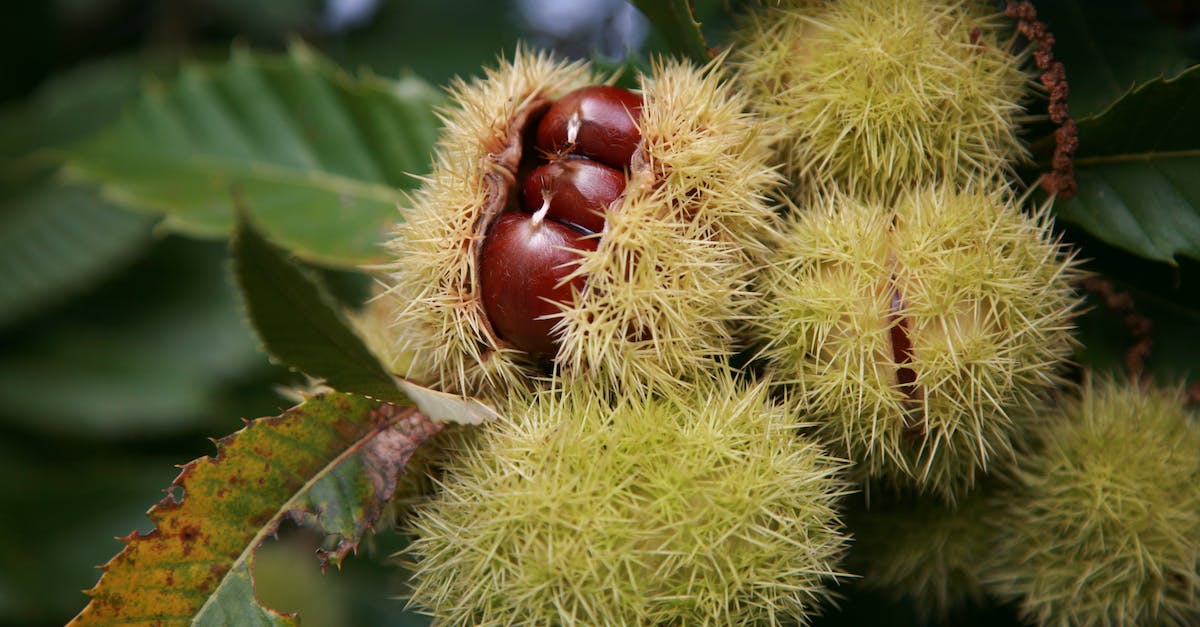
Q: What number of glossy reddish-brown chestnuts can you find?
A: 3